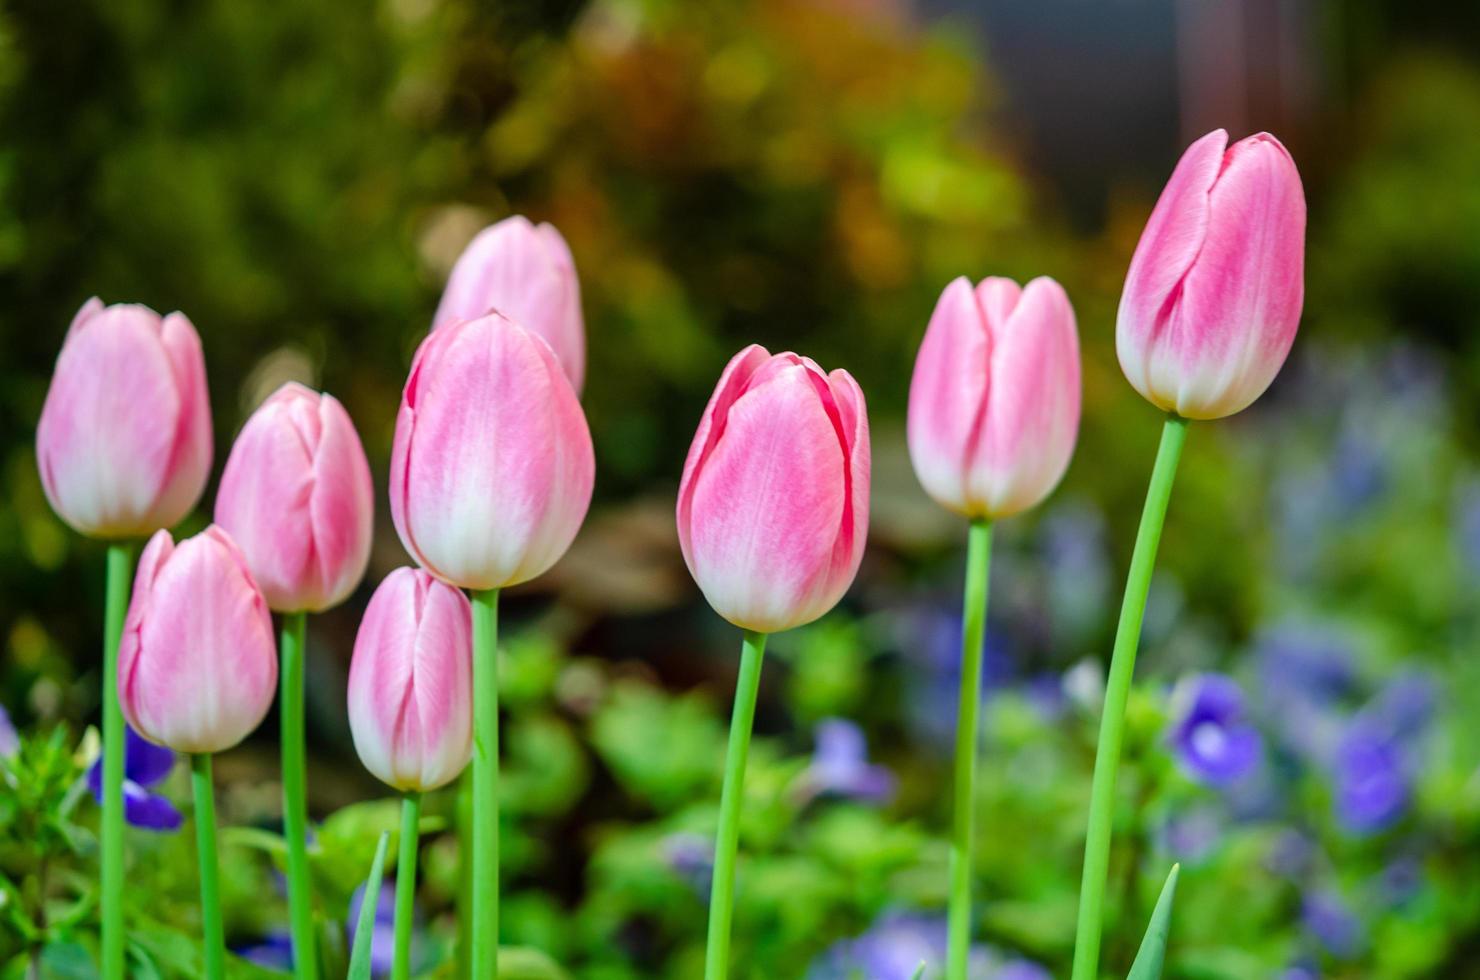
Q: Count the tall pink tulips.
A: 9